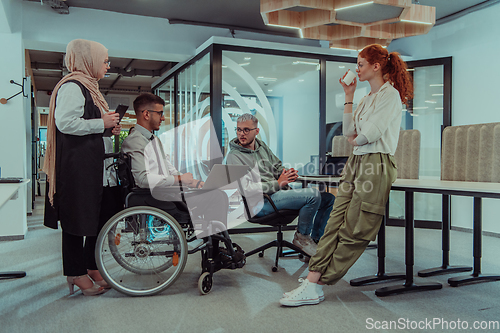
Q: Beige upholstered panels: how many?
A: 3